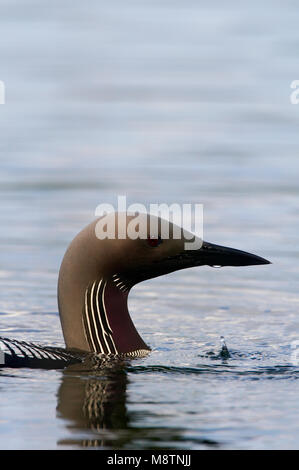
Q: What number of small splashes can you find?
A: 1